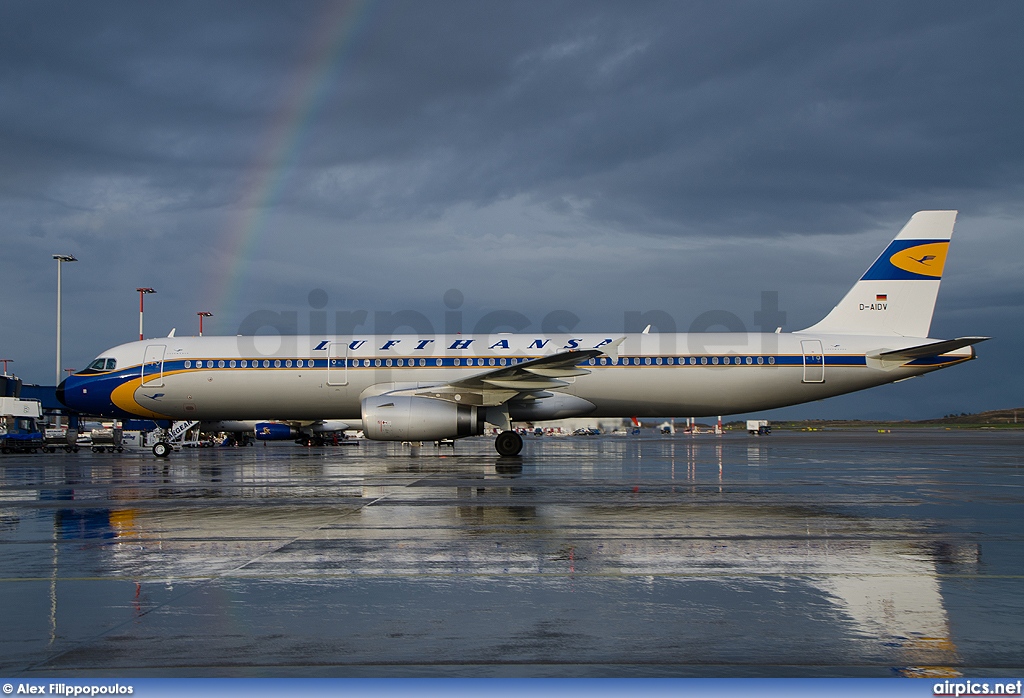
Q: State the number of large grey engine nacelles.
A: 1